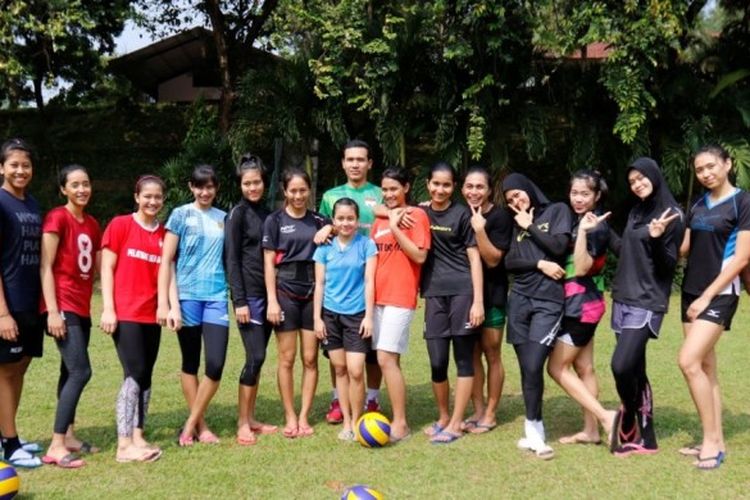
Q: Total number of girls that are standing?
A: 14